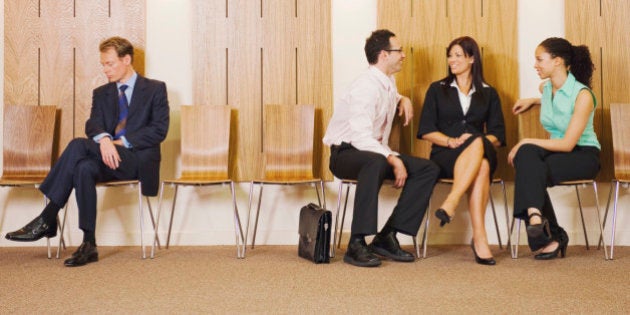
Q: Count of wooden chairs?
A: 8